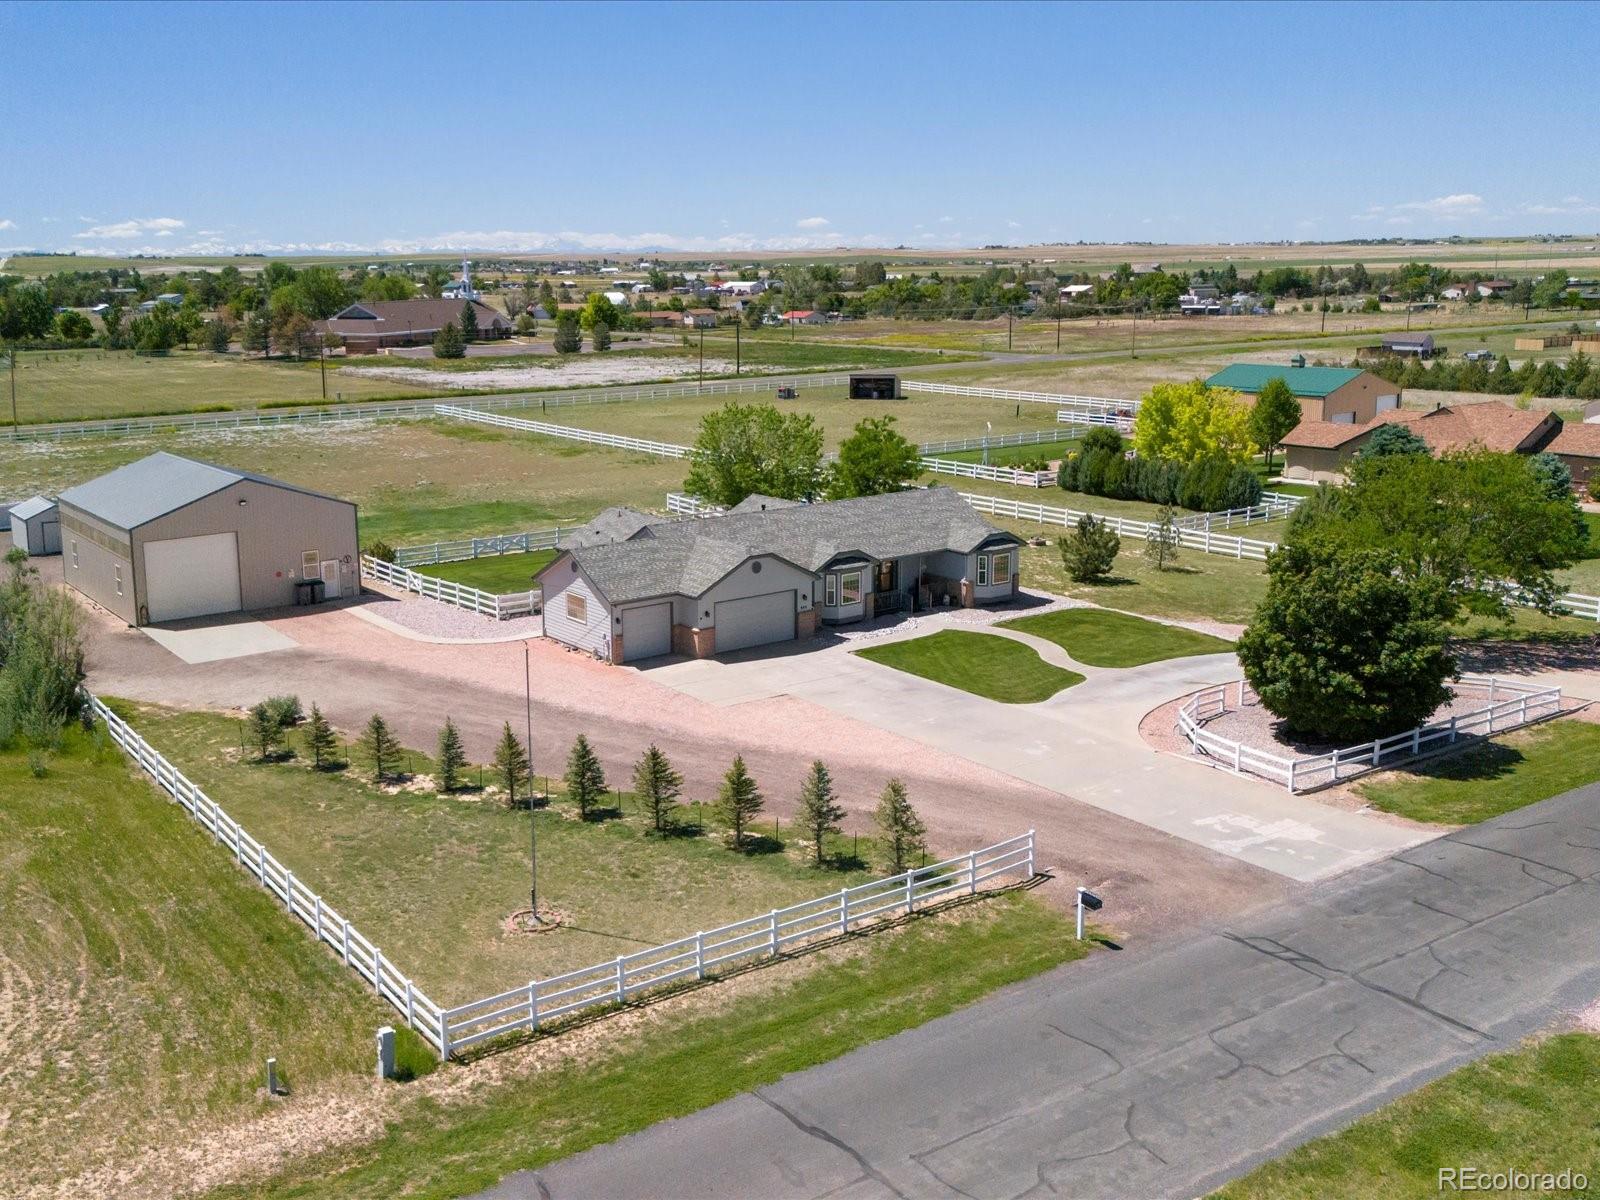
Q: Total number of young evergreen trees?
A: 10